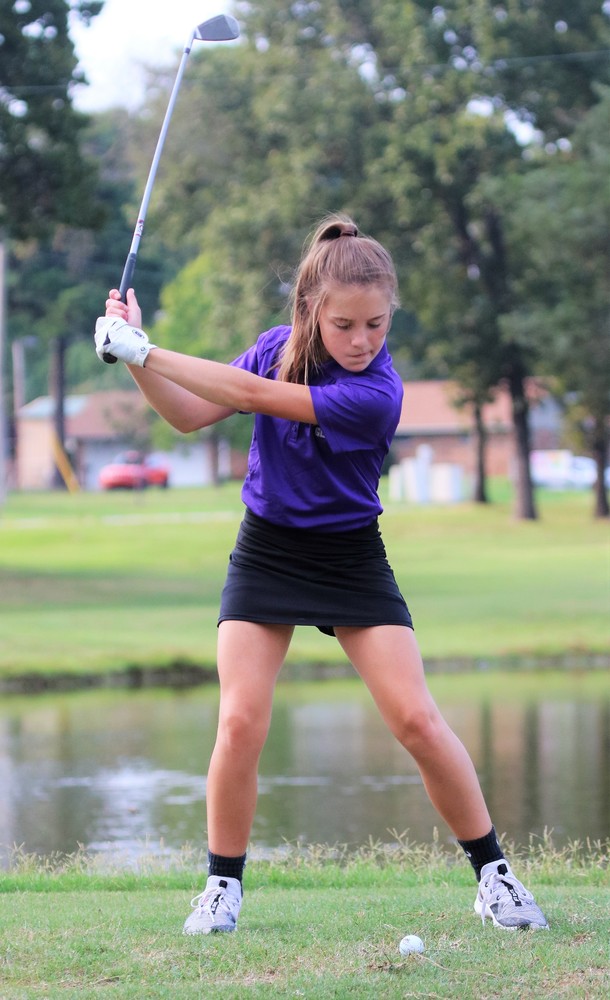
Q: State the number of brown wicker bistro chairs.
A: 0